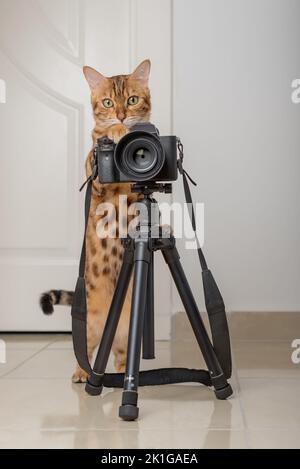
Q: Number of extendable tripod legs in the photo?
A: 3